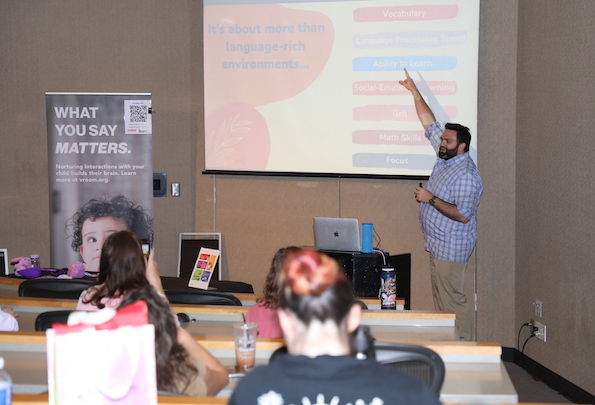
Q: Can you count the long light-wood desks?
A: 4